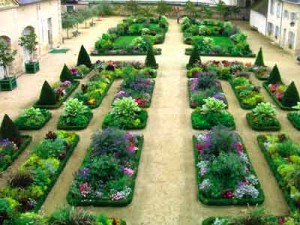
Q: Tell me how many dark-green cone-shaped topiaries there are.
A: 9